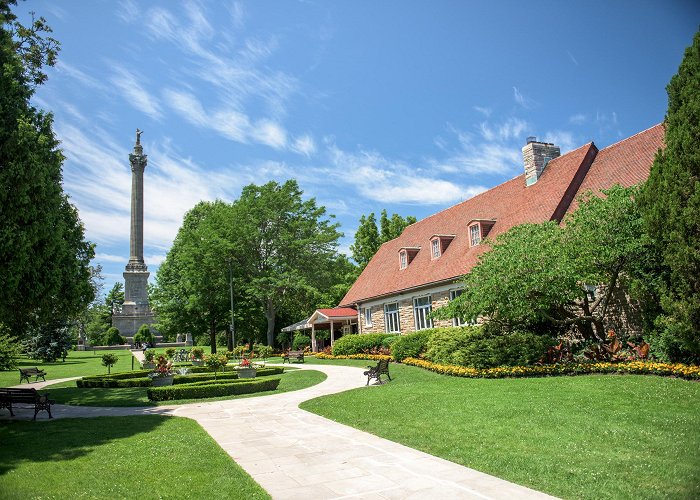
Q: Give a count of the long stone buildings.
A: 1